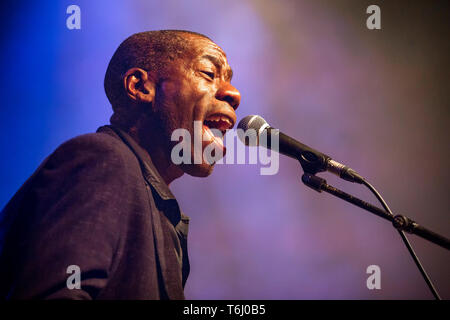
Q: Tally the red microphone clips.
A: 0